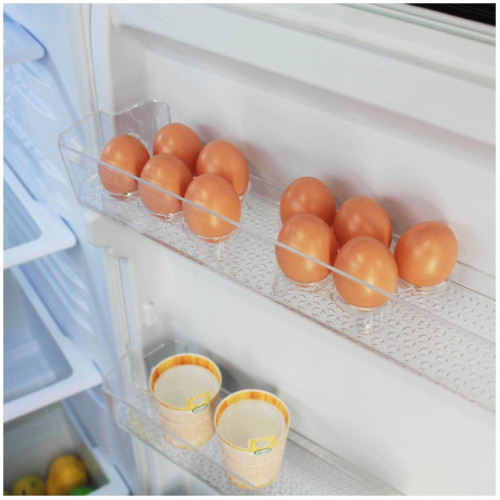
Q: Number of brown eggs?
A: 10